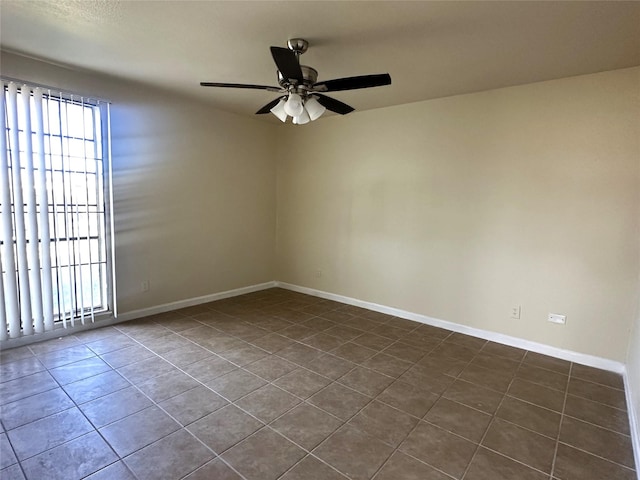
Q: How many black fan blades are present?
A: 5